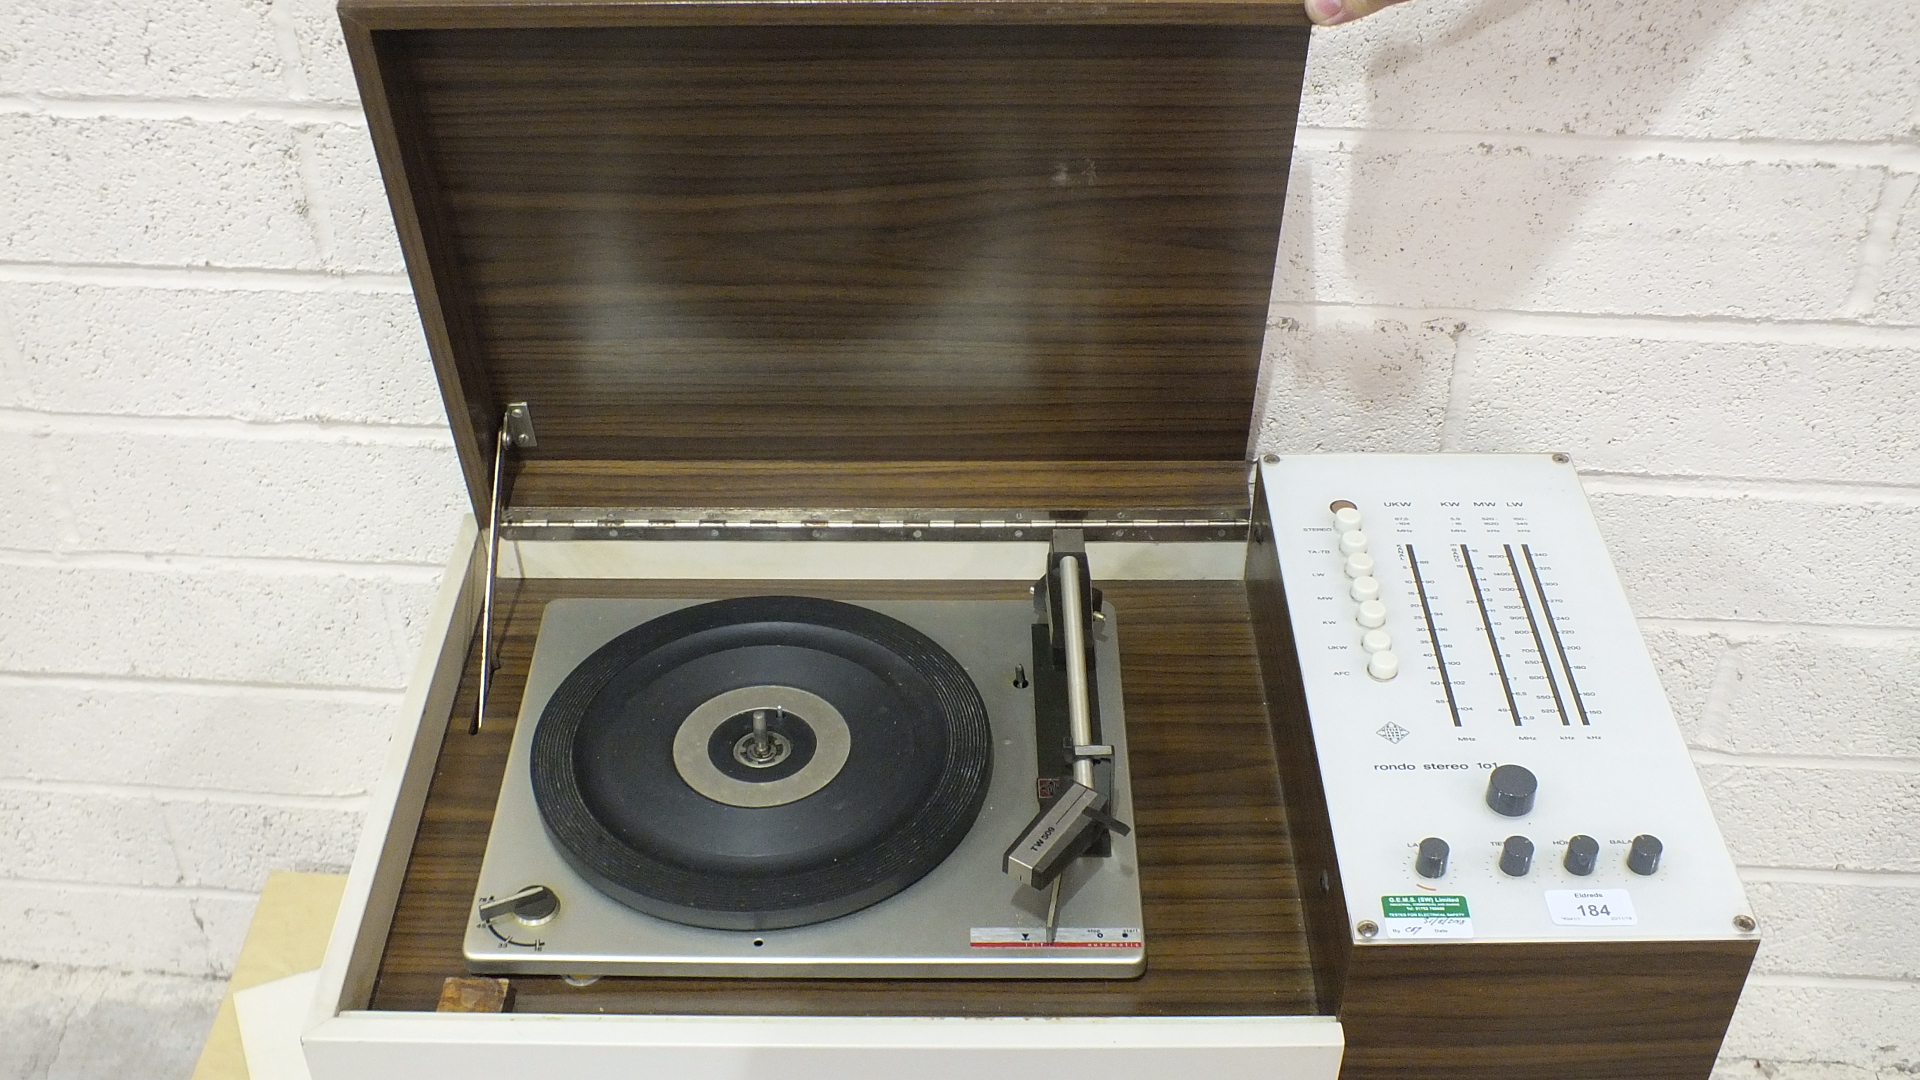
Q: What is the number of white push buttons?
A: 7